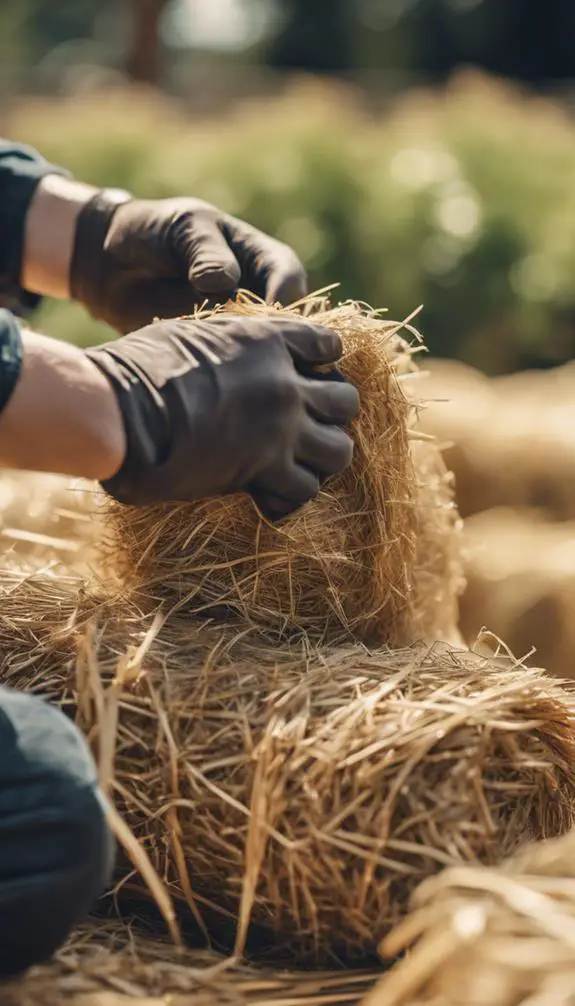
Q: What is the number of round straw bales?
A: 0